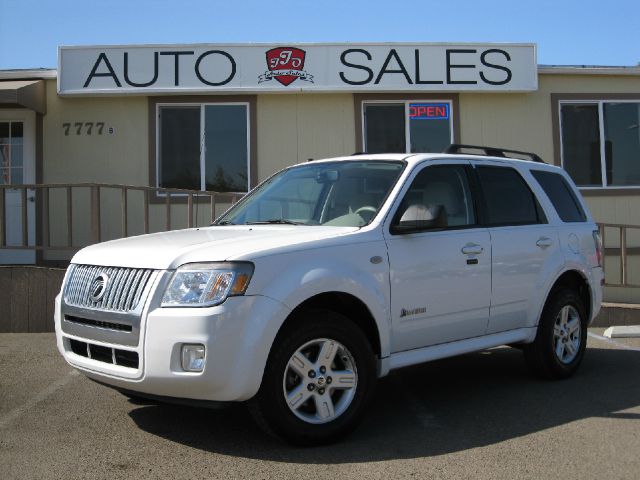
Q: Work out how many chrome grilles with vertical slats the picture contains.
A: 1